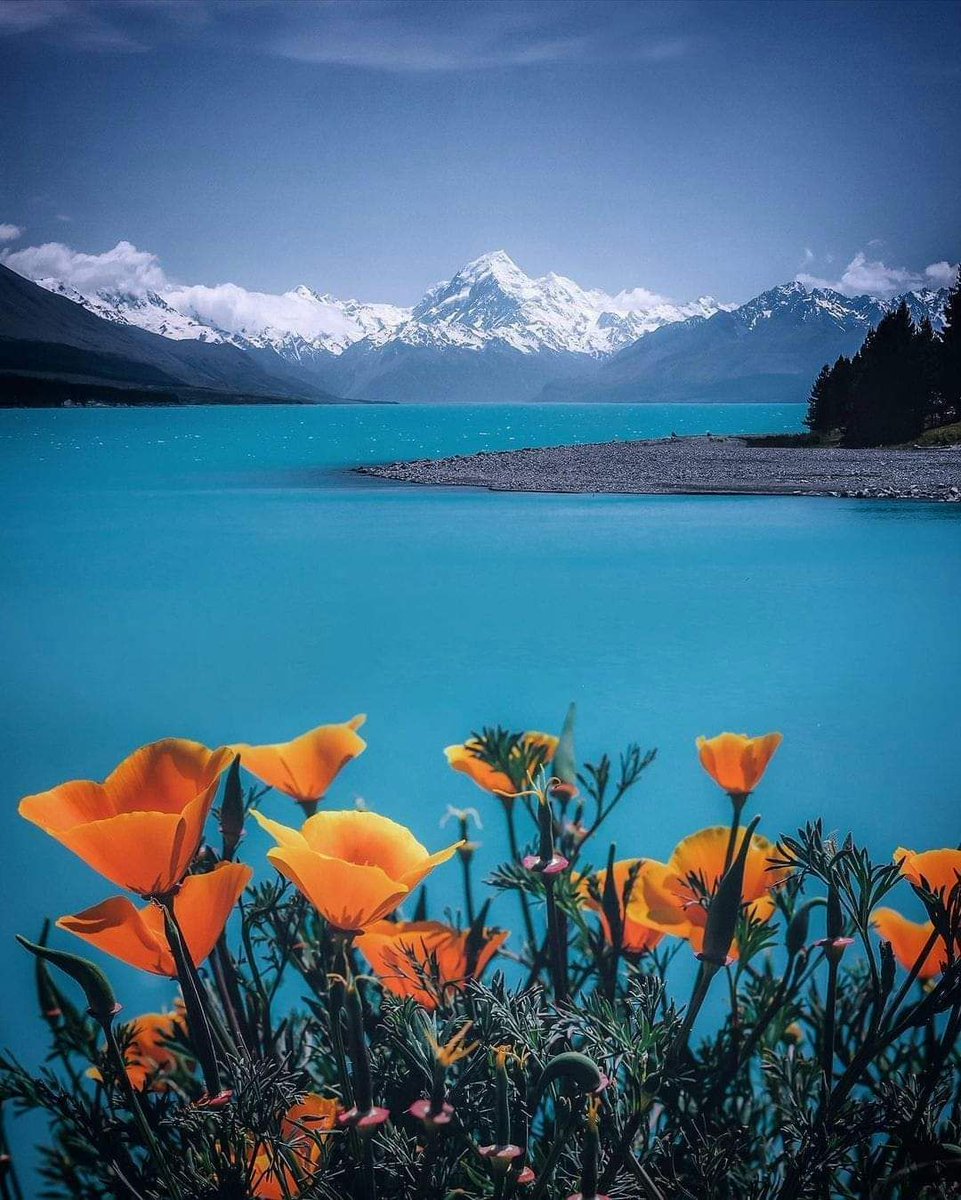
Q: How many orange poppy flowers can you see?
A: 13